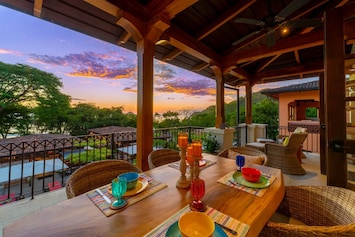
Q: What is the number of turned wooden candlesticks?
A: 3